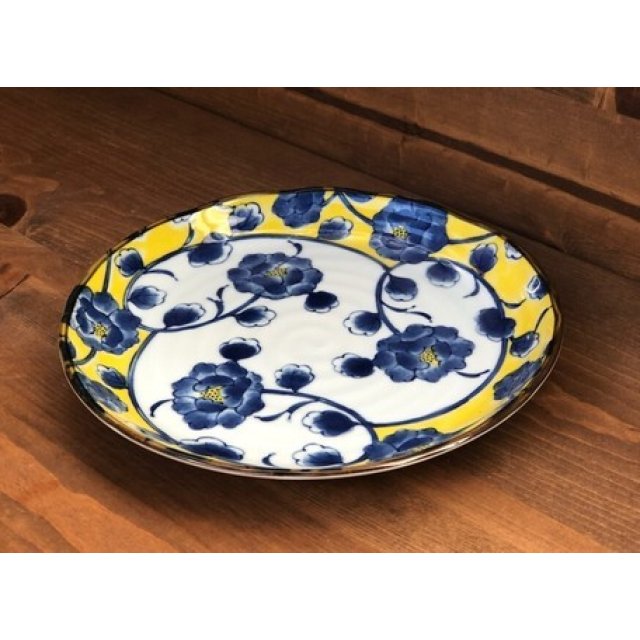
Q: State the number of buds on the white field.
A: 15